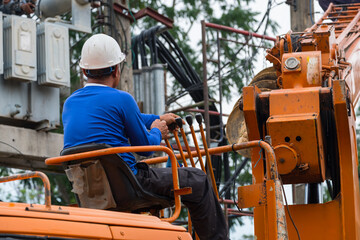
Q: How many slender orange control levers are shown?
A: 5